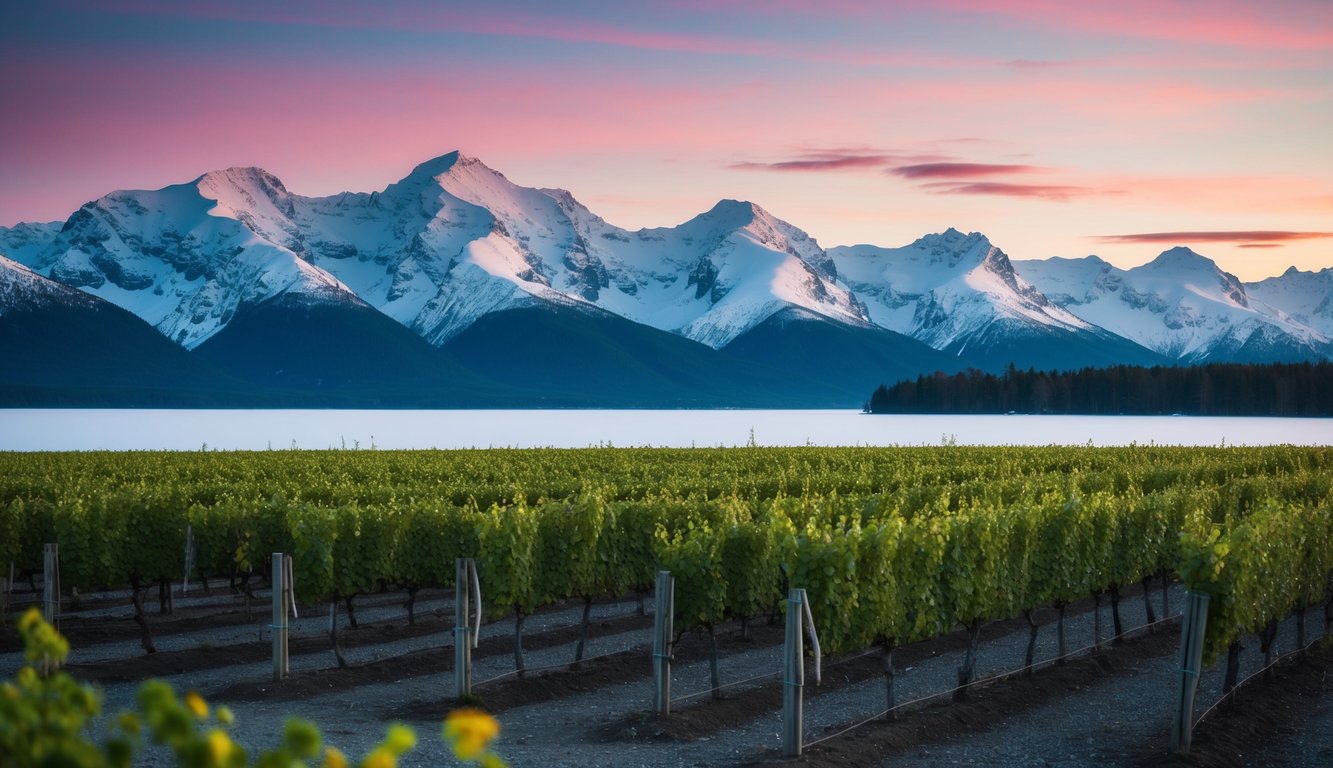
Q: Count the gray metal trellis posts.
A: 6